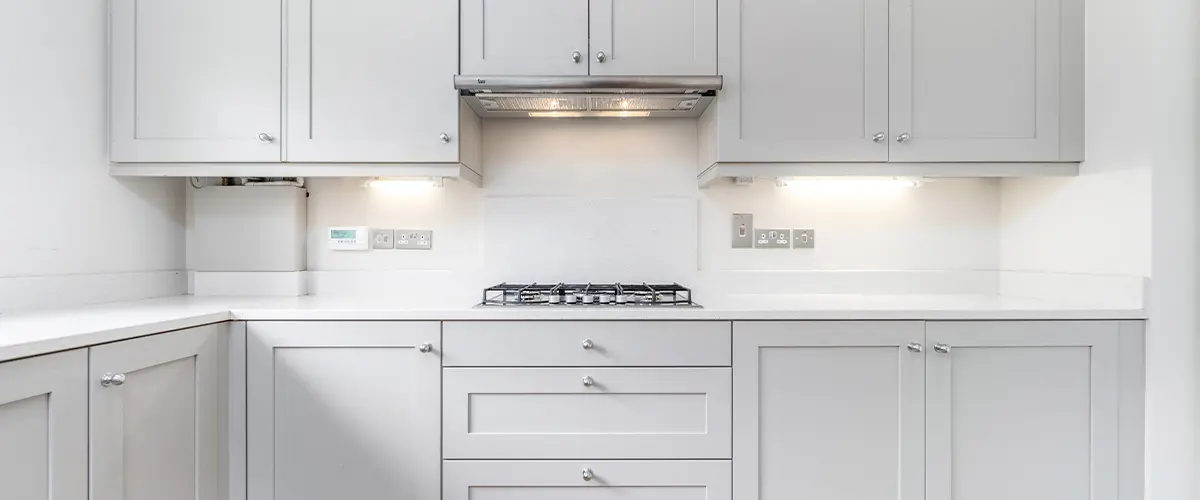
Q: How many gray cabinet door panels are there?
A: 11